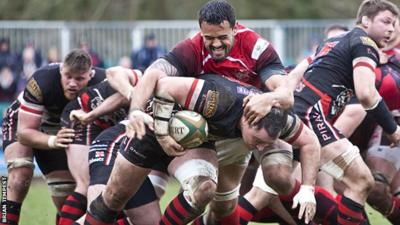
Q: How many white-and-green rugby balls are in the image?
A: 1